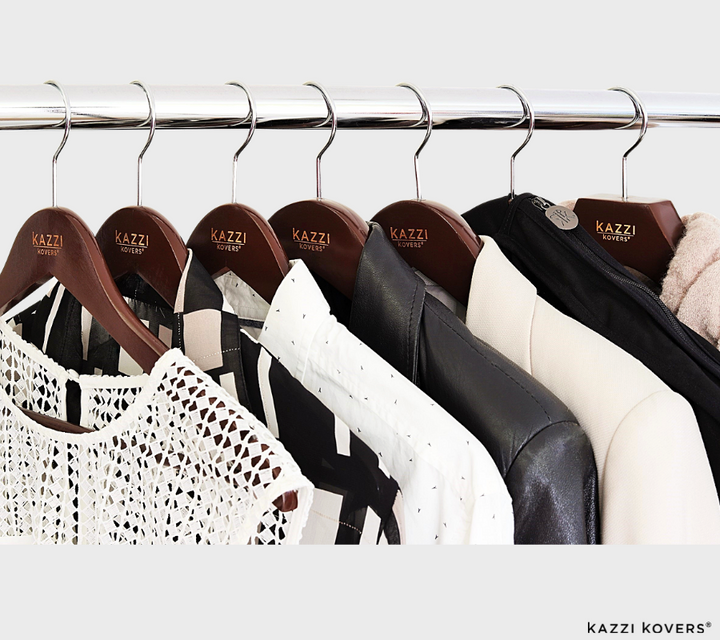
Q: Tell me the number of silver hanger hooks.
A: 7